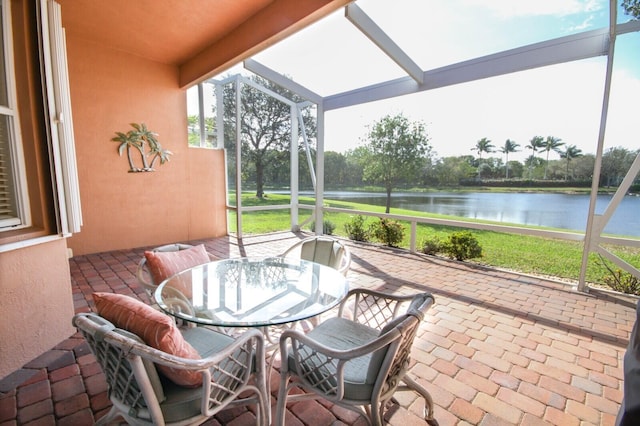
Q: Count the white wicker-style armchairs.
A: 4